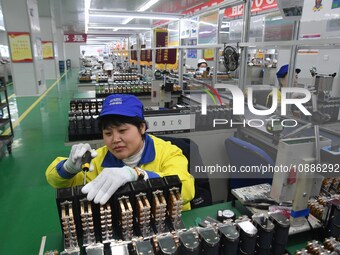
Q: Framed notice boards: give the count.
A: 2